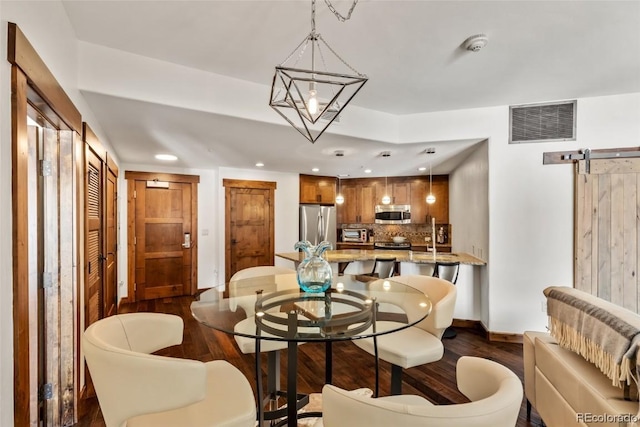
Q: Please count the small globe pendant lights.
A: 3